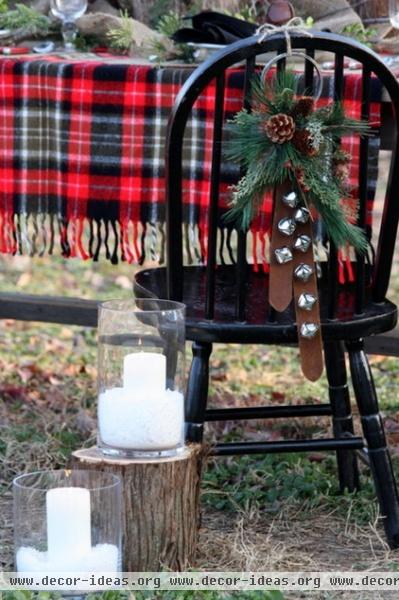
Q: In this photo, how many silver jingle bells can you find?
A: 8